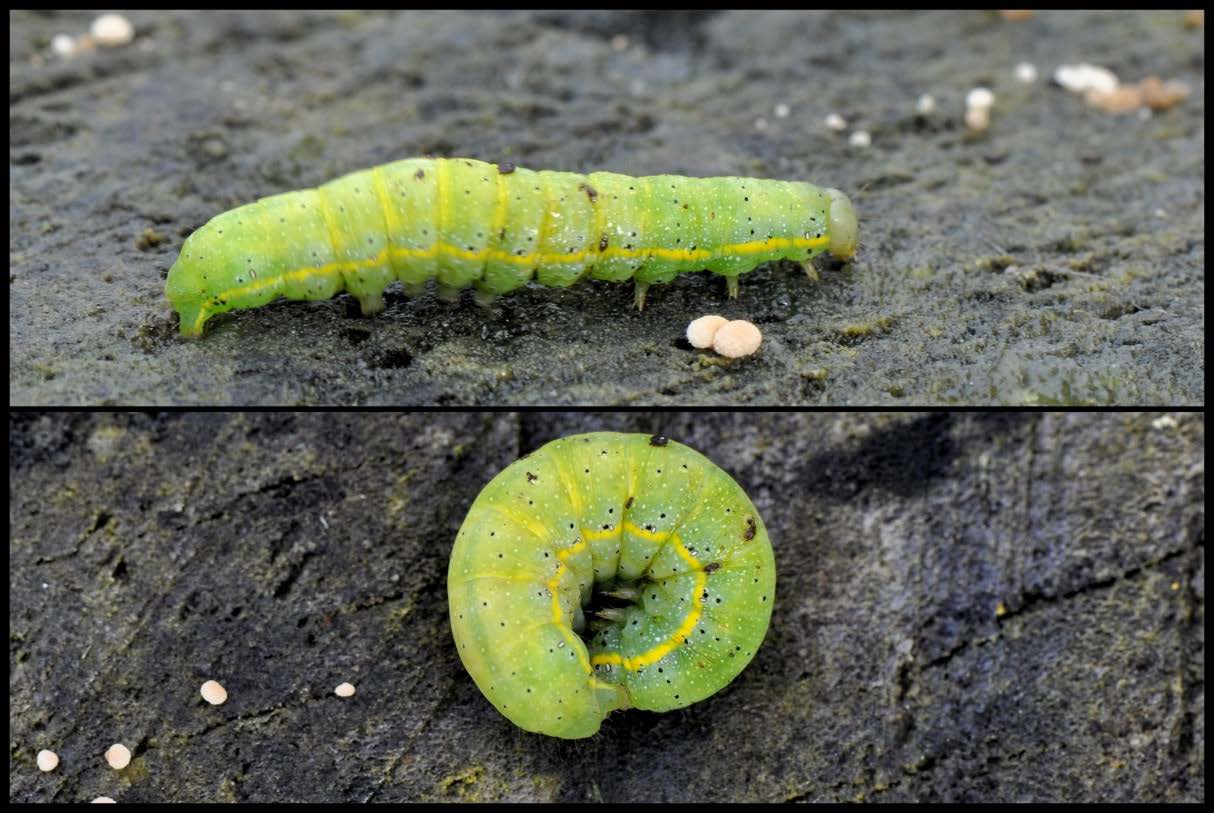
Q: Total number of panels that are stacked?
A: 2